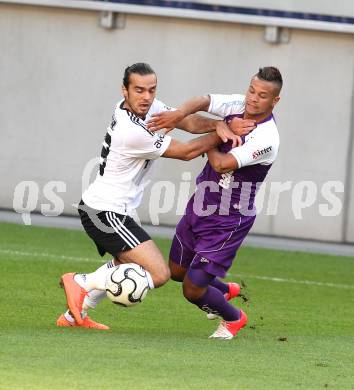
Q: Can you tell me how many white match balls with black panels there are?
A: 1